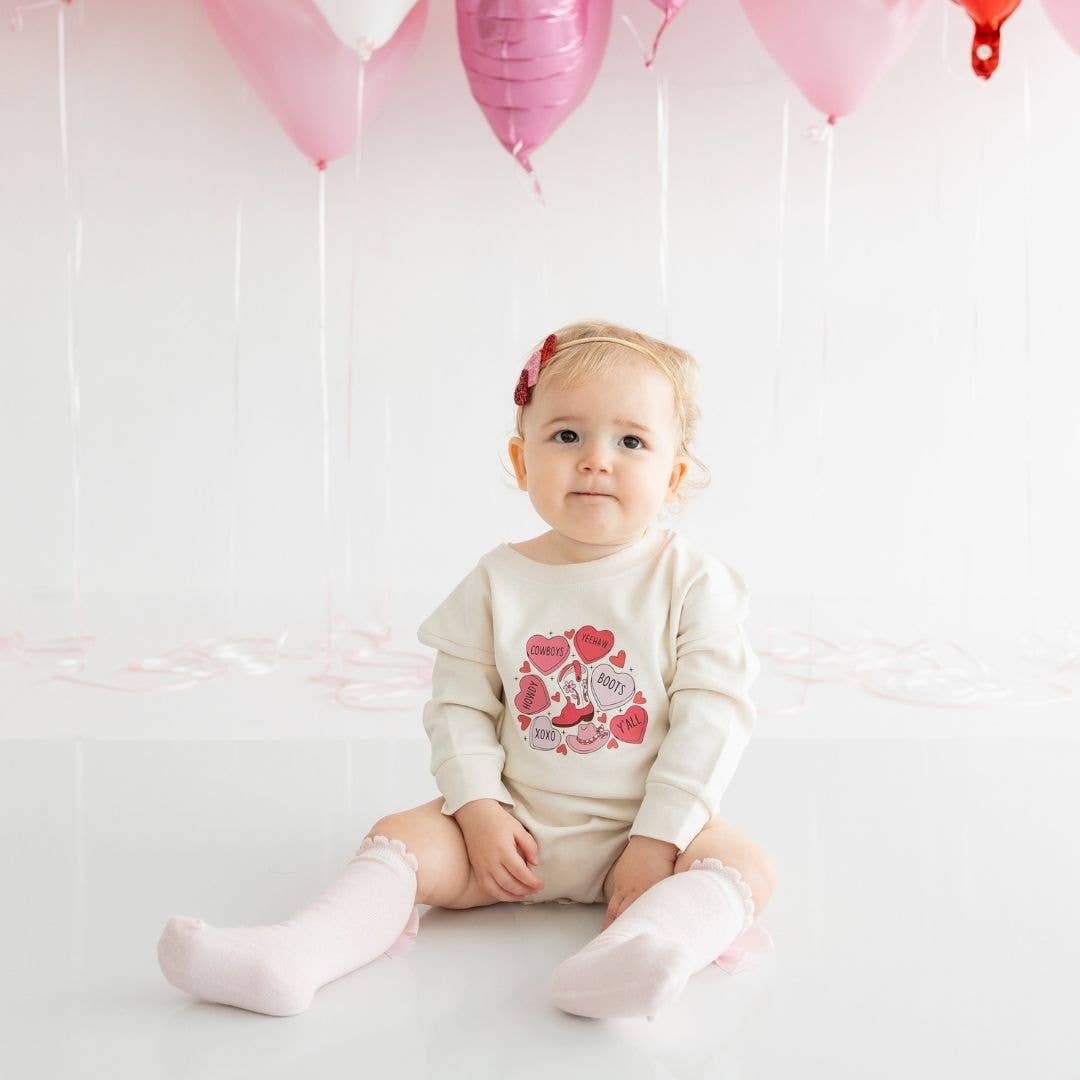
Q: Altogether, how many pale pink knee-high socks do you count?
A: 2